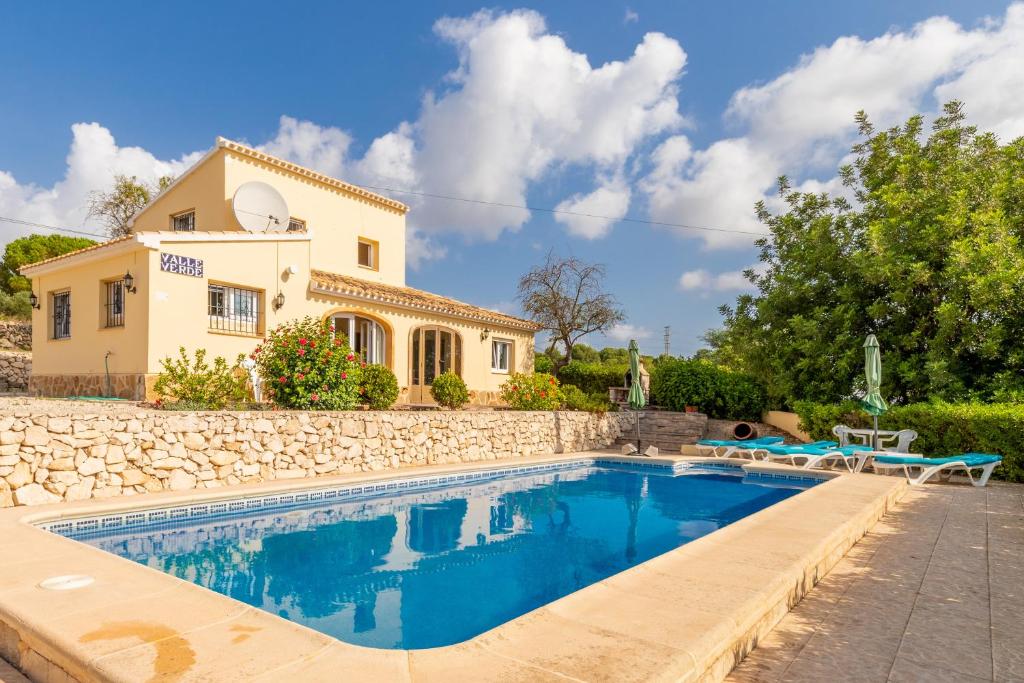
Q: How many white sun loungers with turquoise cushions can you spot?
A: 4